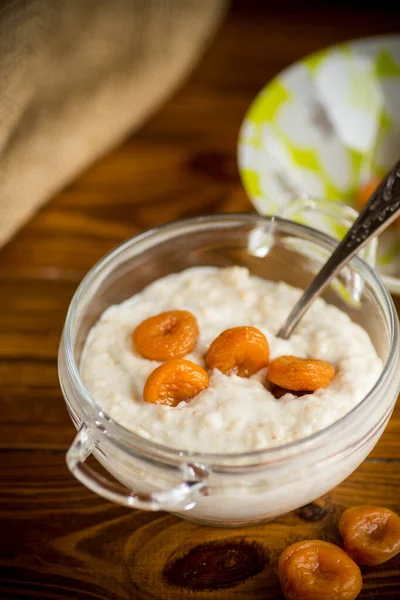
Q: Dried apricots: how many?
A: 6